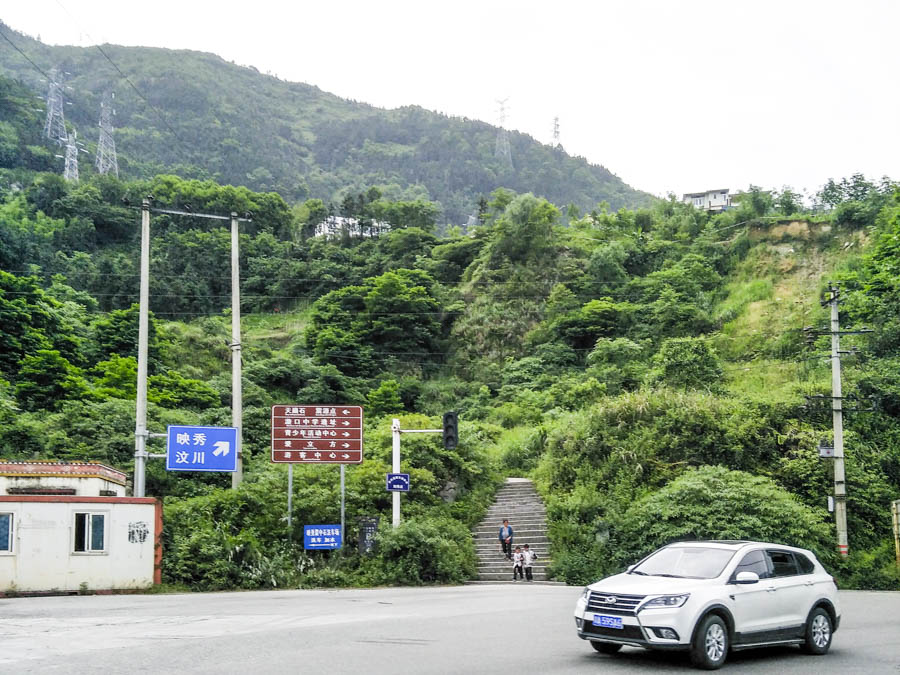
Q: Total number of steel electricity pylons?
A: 5